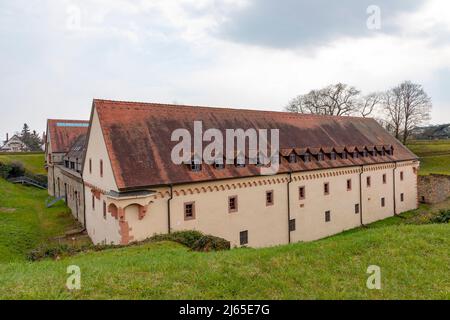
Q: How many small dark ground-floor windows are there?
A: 6